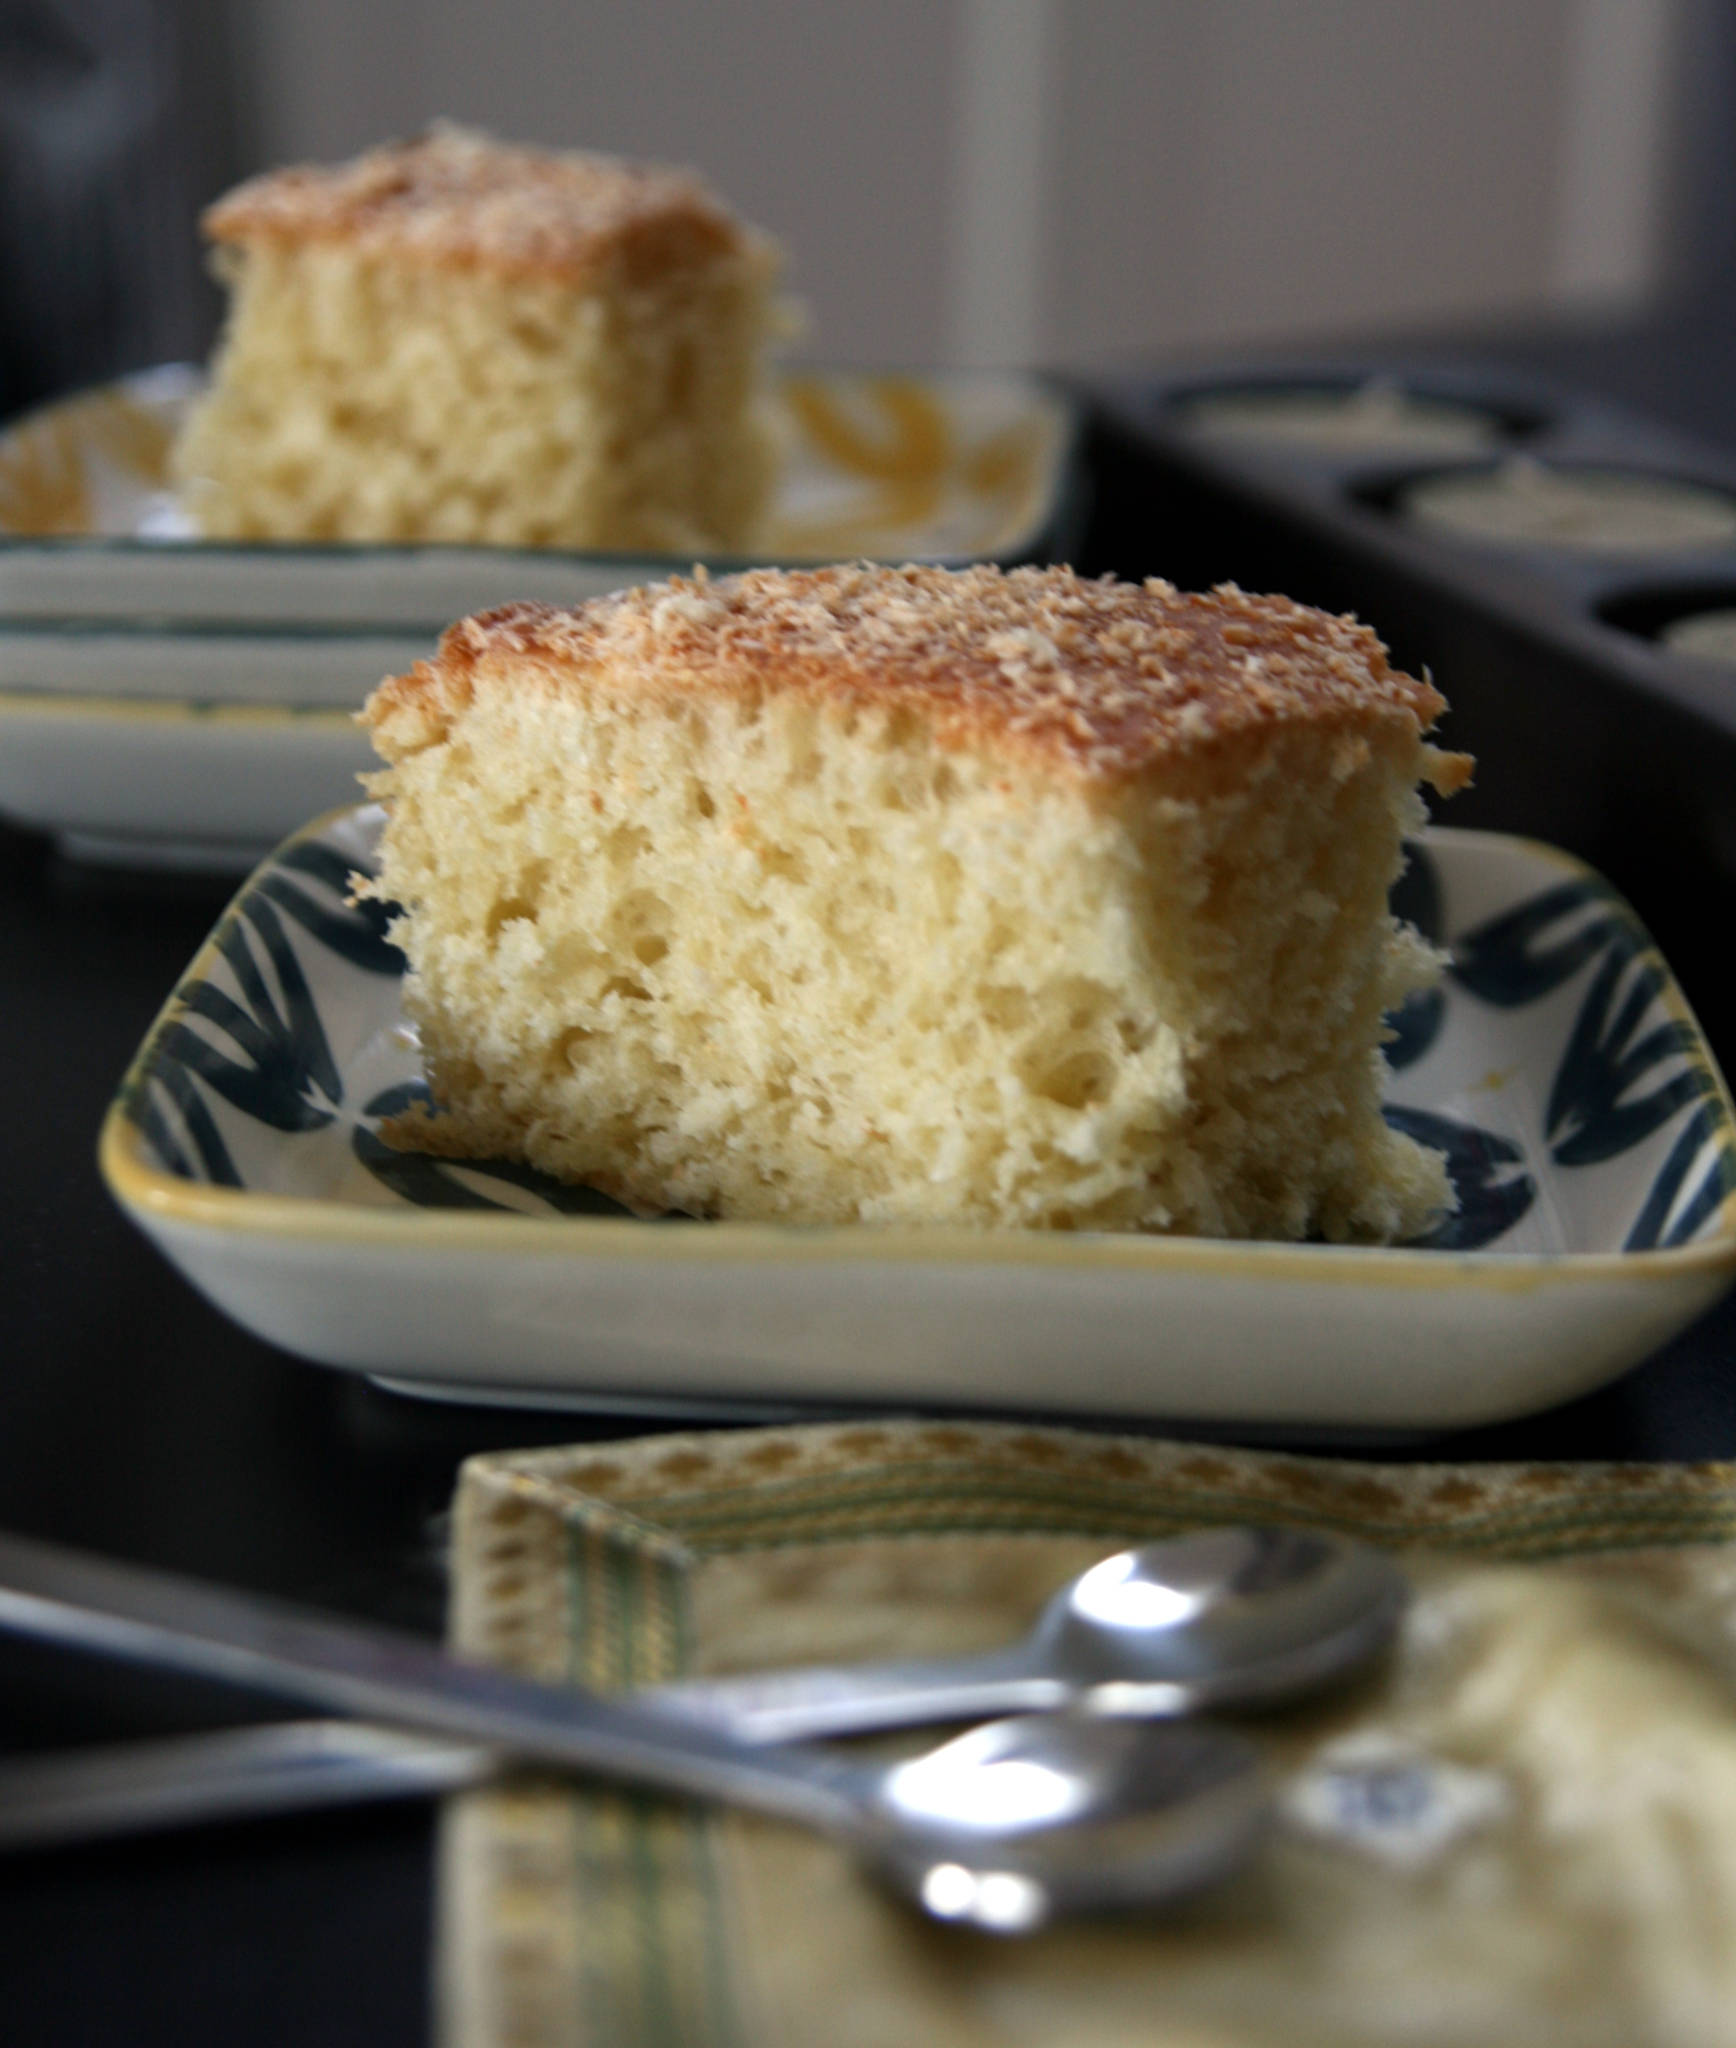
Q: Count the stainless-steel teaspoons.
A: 2